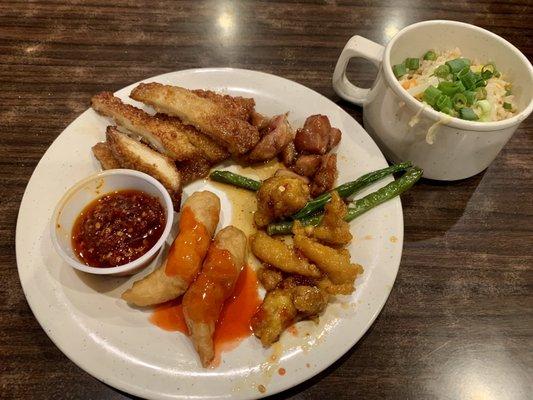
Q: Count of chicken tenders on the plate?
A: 2